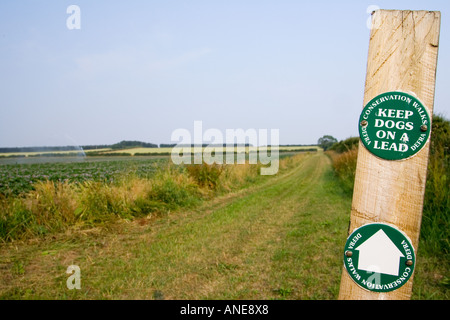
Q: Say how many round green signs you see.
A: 2